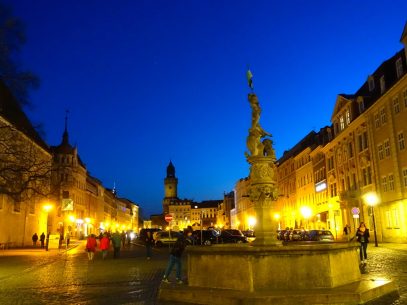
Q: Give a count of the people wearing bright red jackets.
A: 2